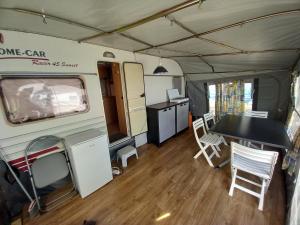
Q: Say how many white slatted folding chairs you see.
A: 4